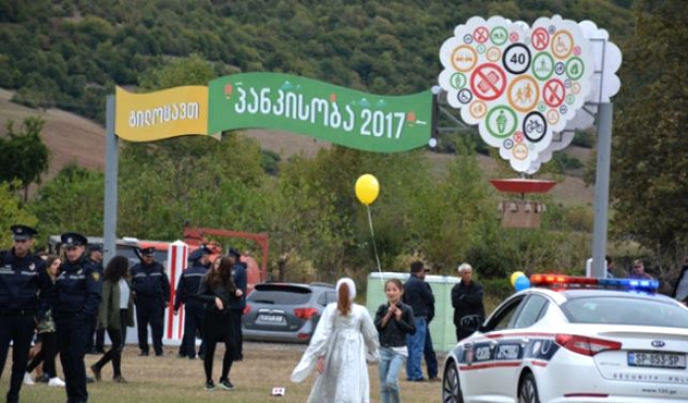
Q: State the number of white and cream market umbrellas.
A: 0